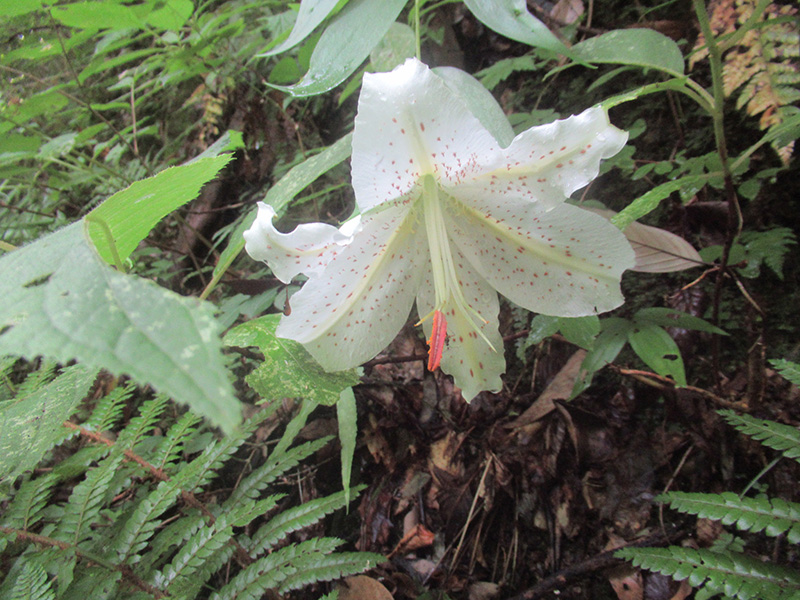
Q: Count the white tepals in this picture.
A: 6